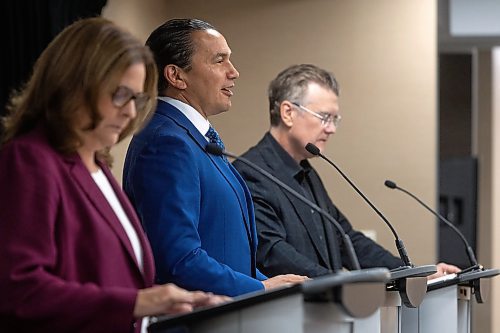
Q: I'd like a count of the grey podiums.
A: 3